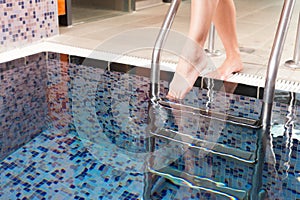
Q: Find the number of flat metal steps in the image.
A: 3